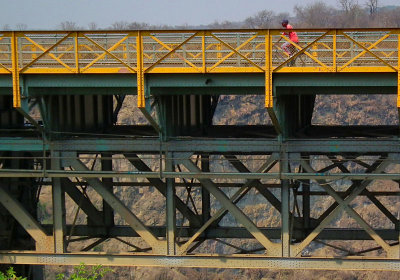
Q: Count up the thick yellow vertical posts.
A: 4